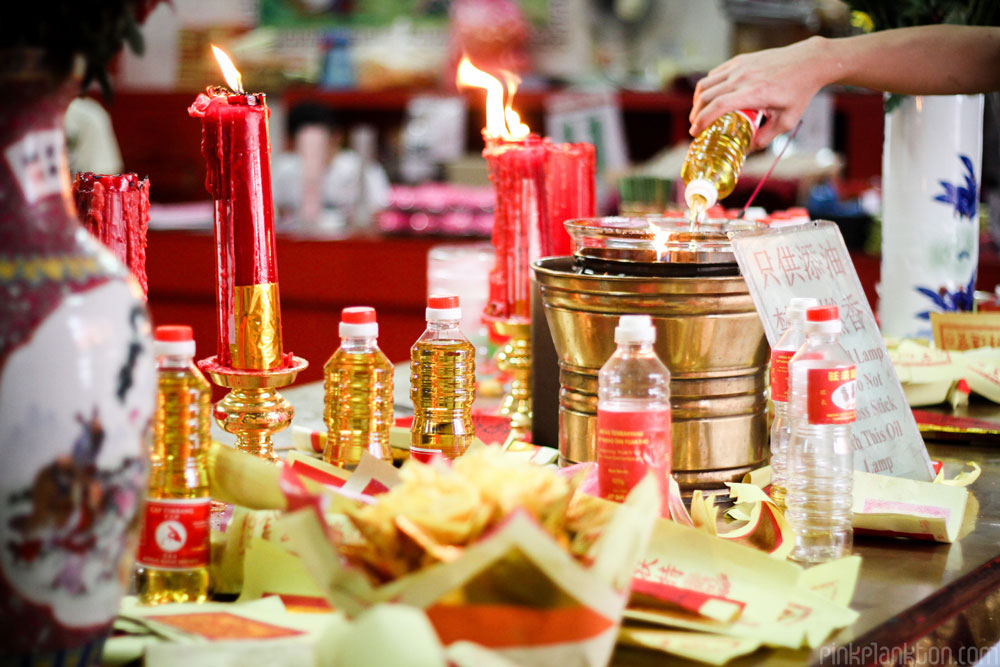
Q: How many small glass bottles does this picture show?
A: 7